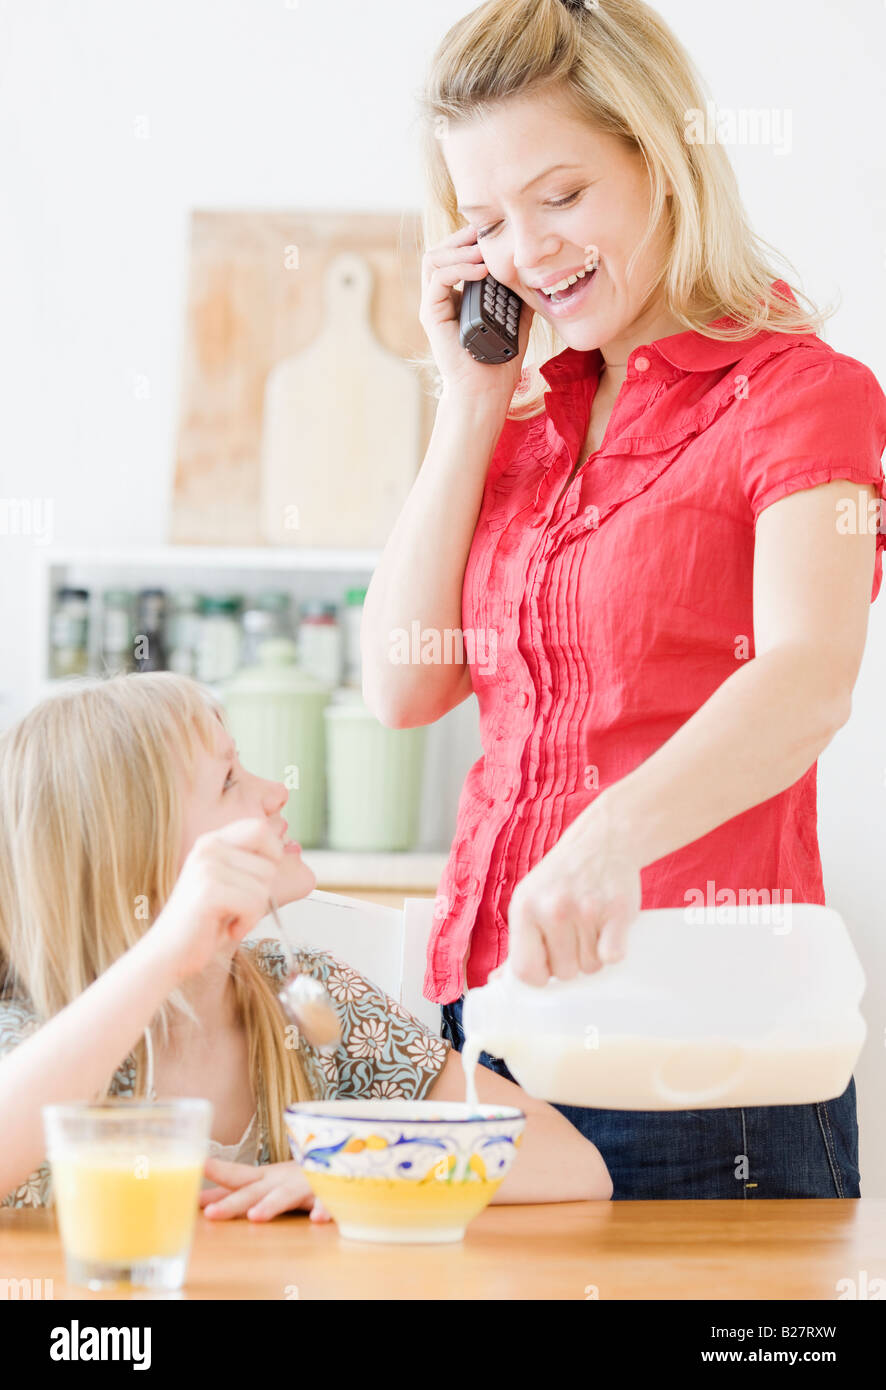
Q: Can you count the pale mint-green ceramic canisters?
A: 2